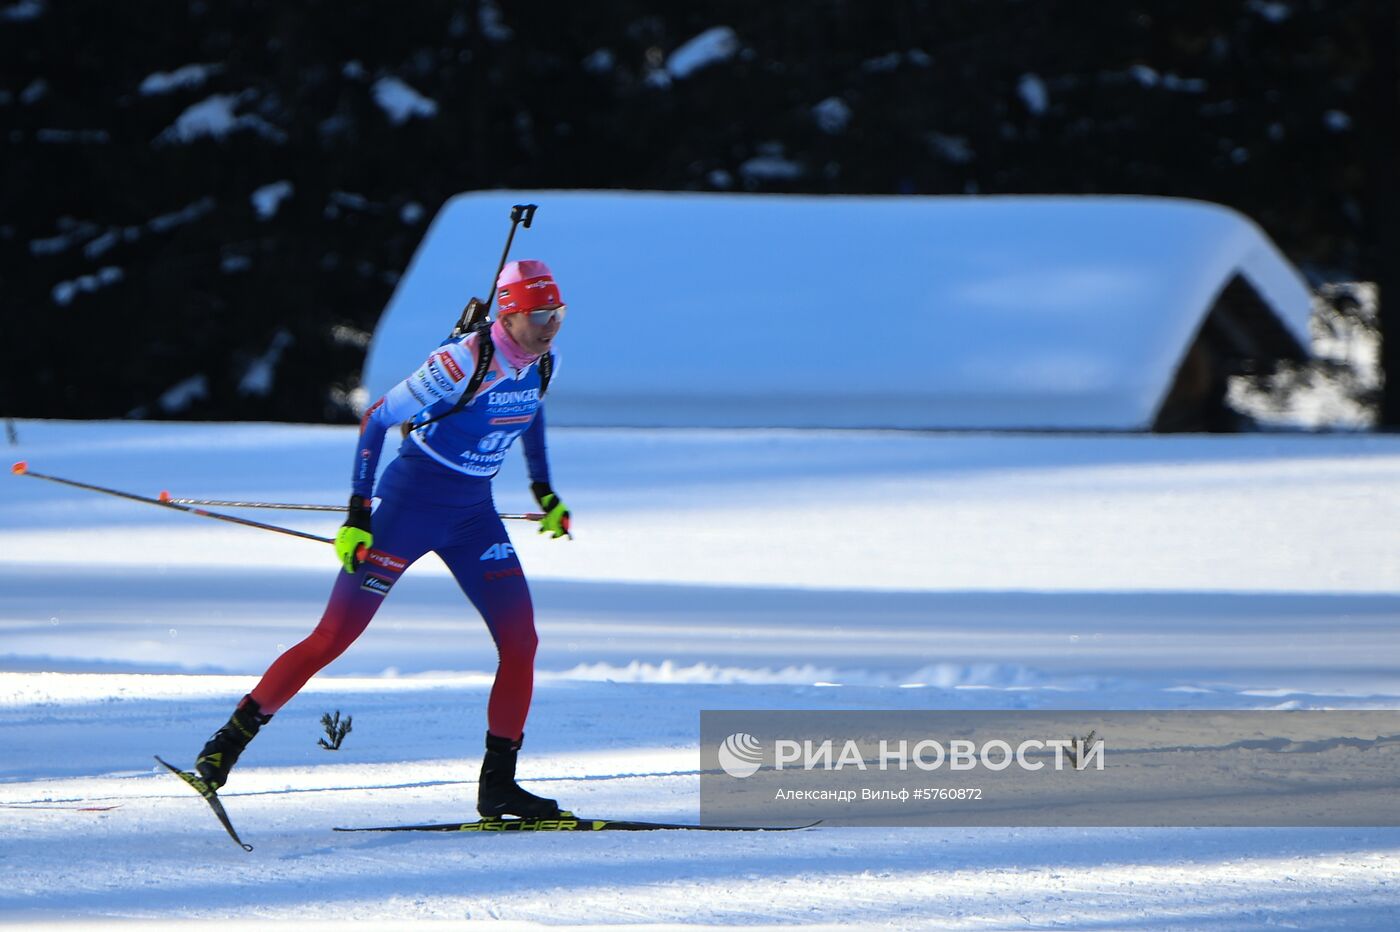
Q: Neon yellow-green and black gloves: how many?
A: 2